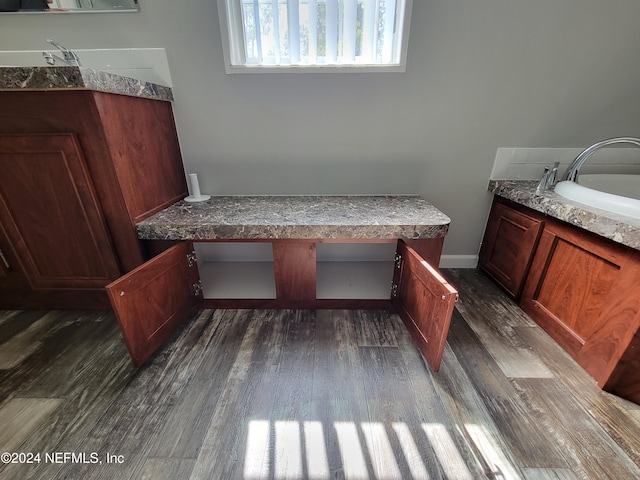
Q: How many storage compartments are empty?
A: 2